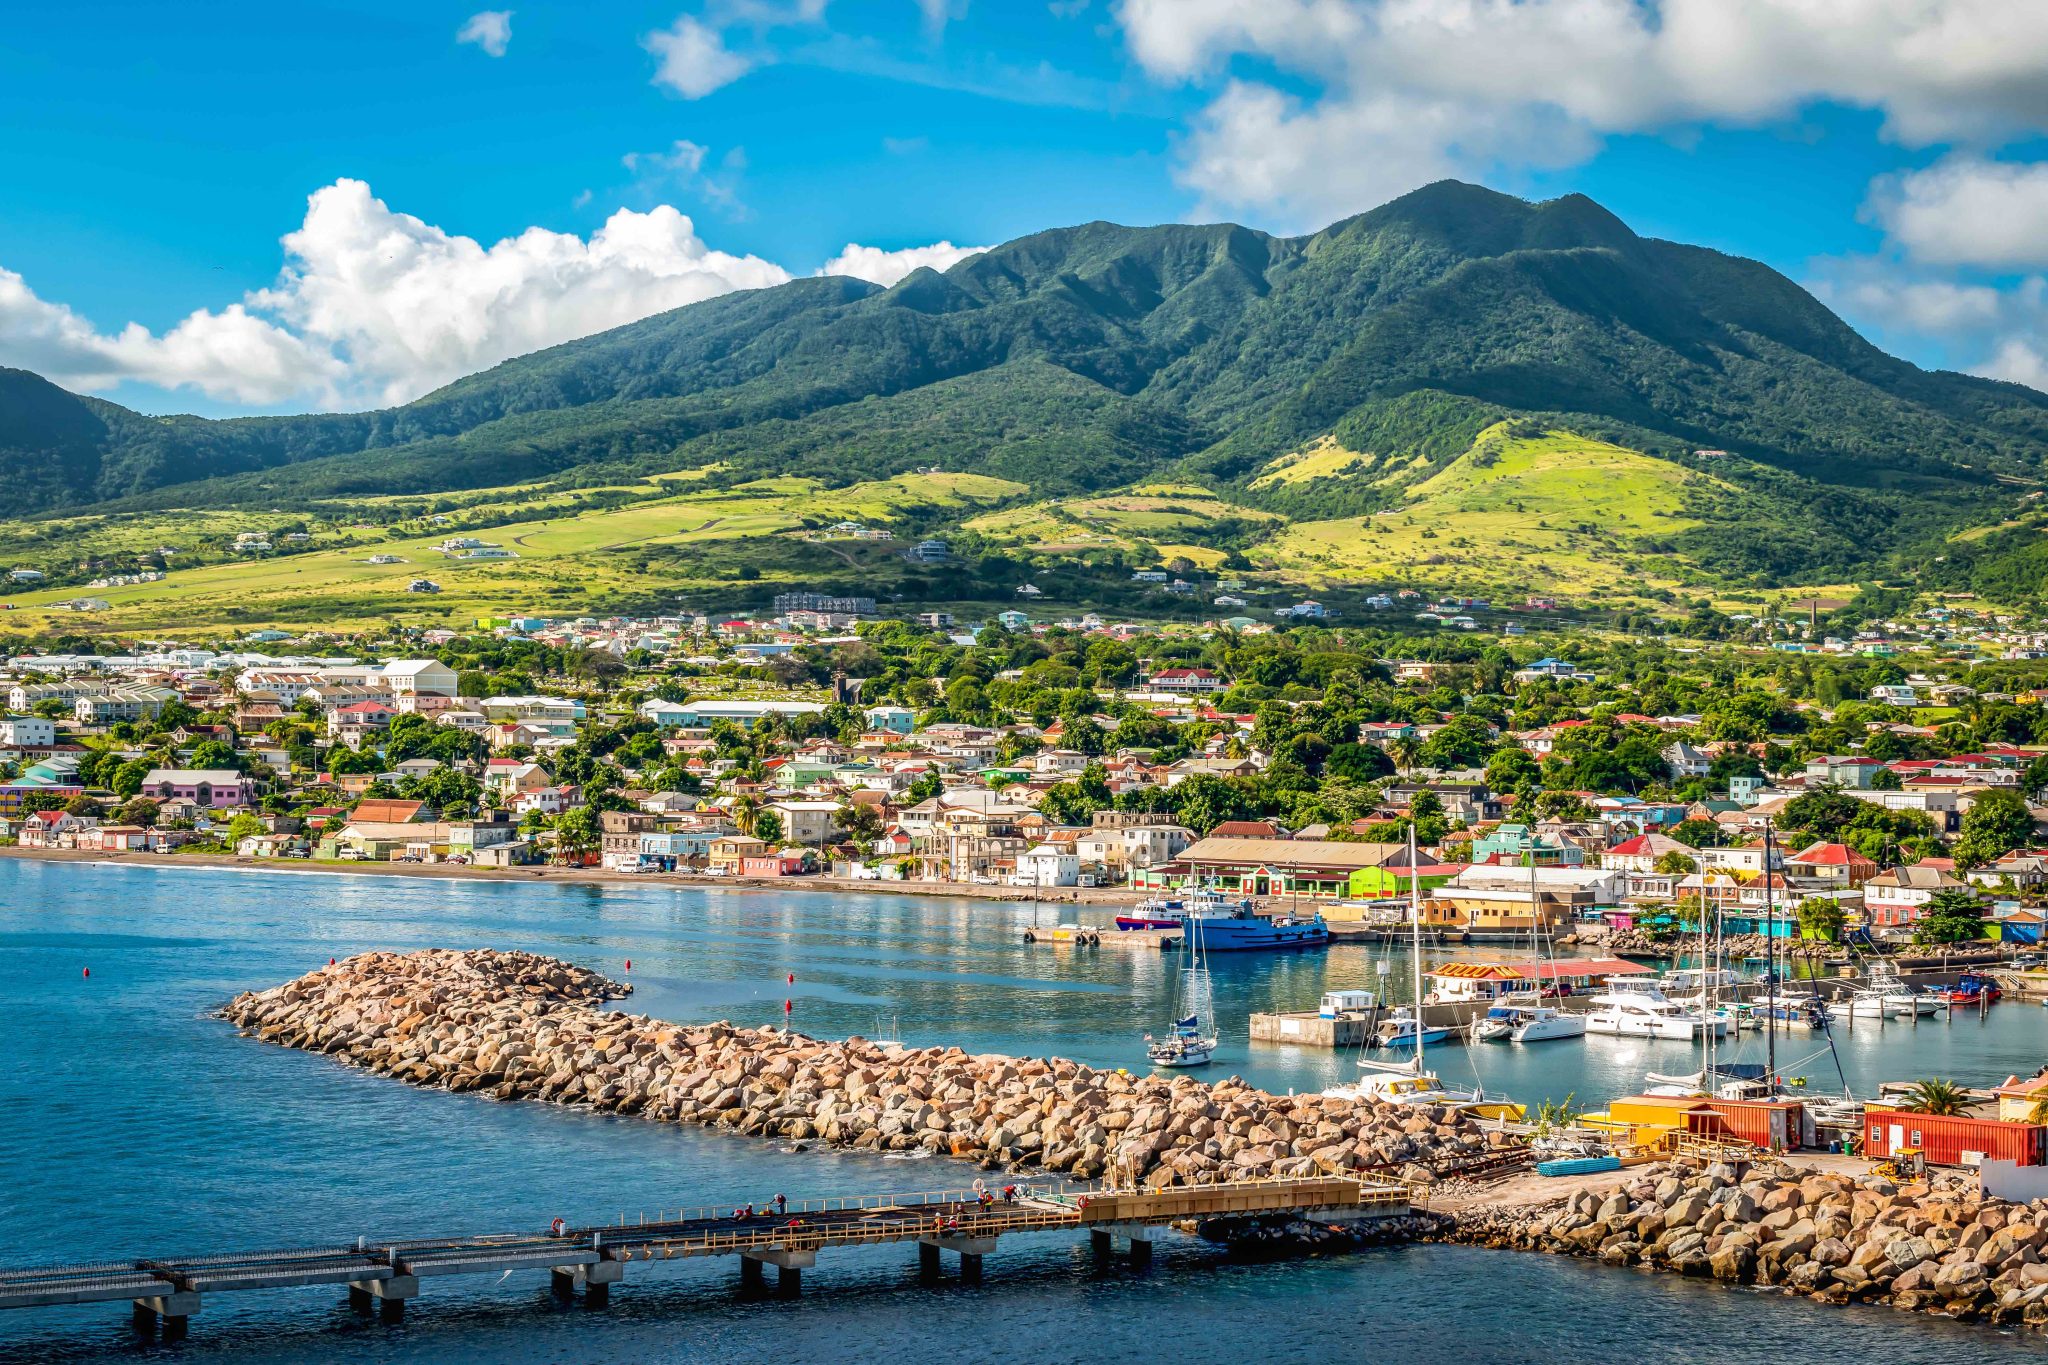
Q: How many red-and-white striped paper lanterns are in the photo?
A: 0